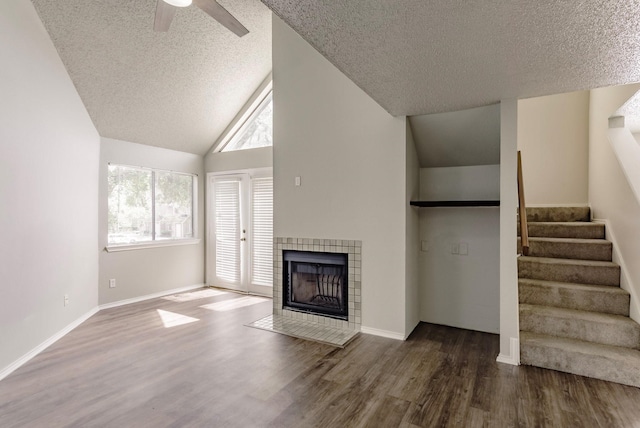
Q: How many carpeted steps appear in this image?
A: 7